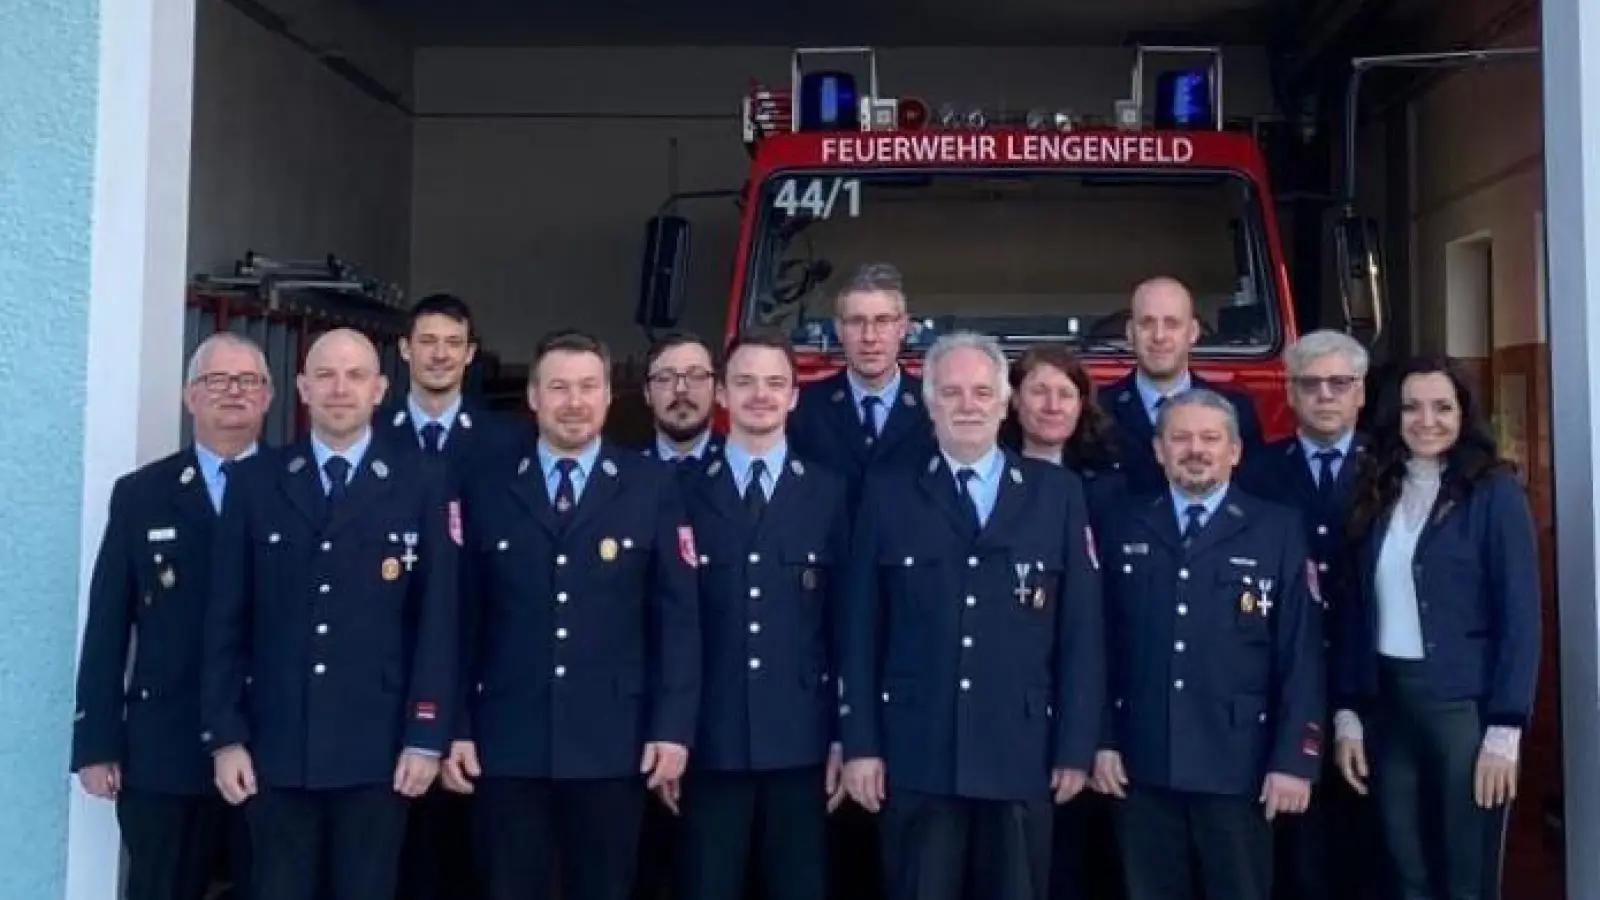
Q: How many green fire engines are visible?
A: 0